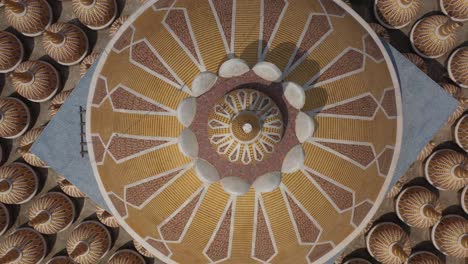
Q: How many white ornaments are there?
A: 11